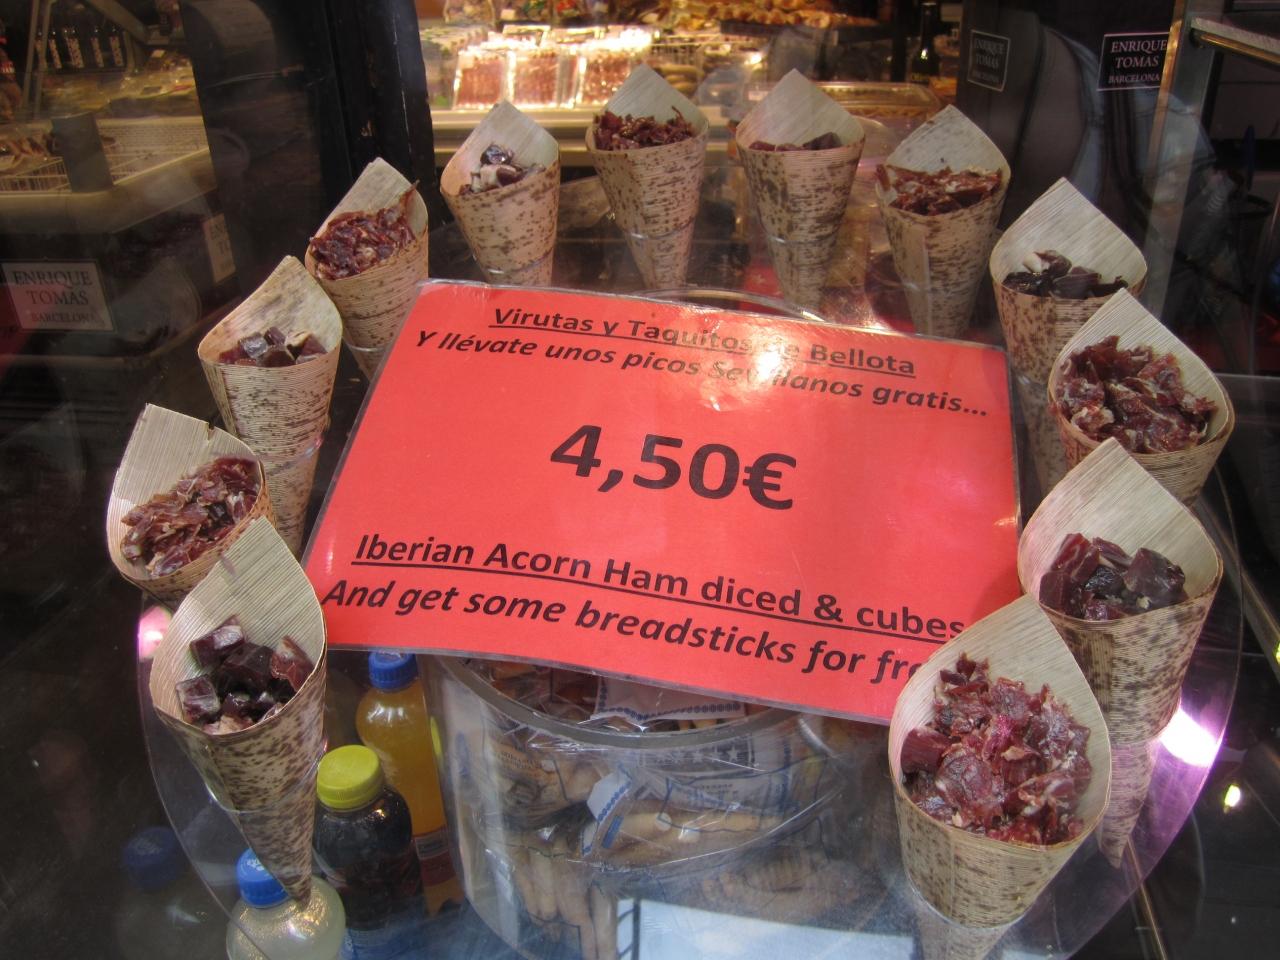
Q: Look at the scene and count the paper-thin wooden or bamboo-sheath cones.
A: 12